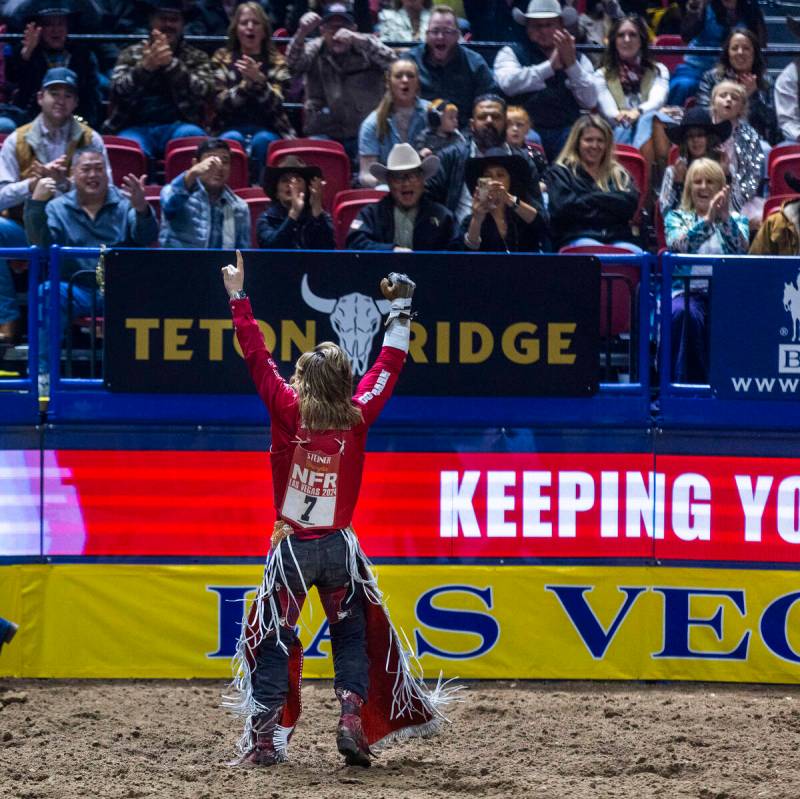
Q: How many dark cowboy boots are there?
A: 2